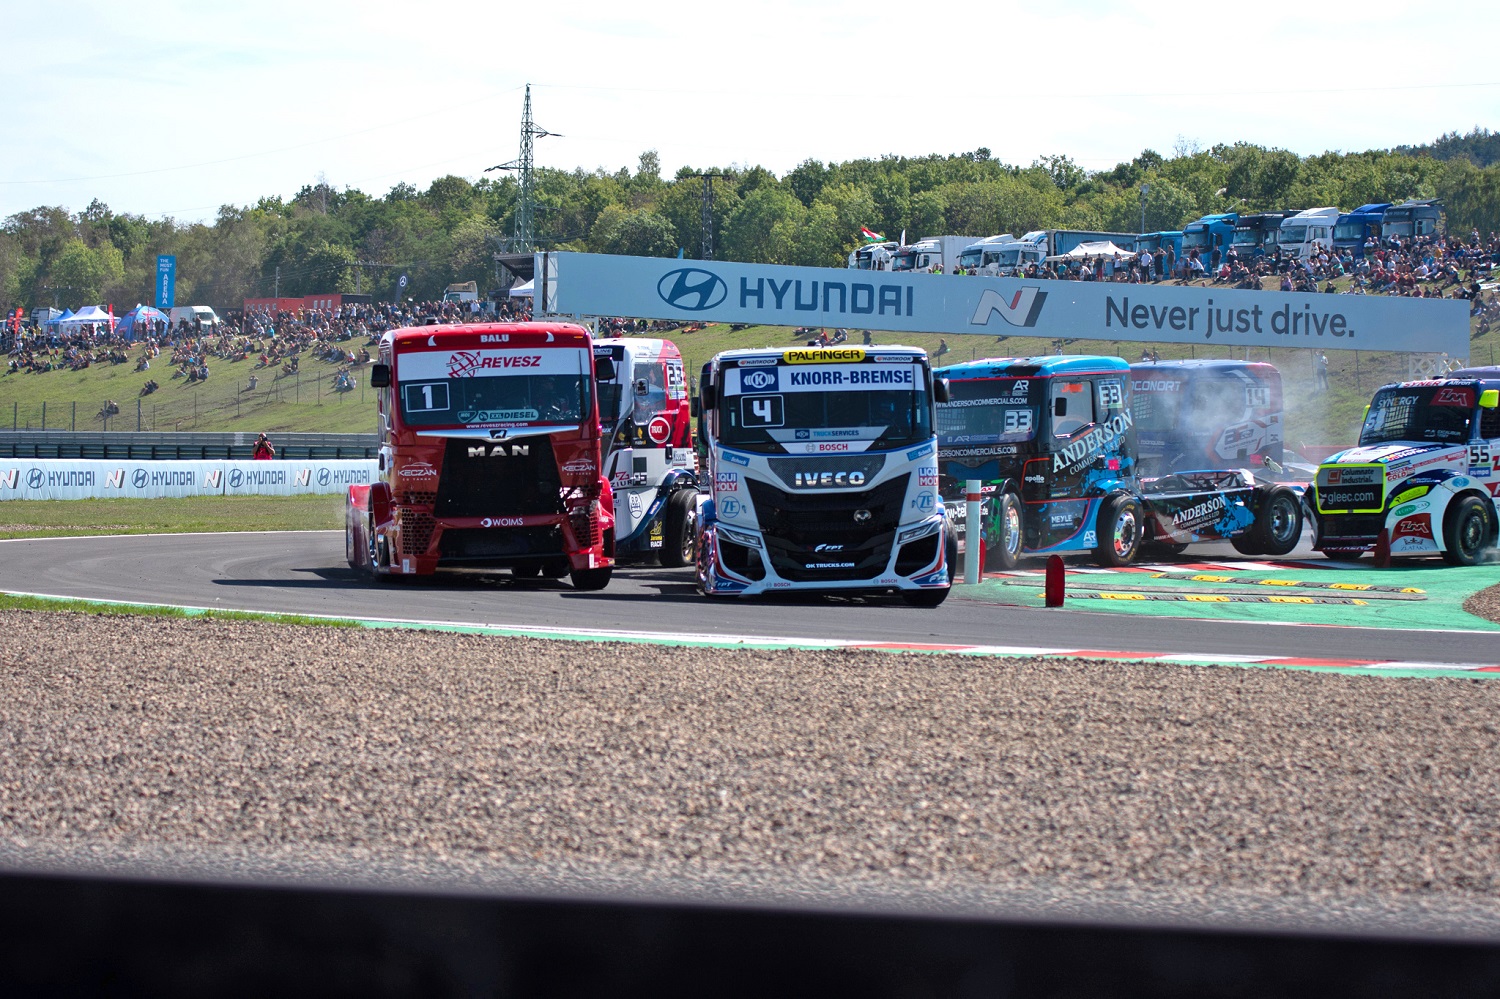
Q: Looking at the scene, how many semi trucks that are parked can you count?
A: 10